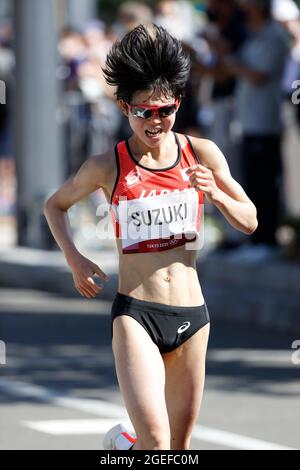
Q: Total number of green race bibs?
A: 0